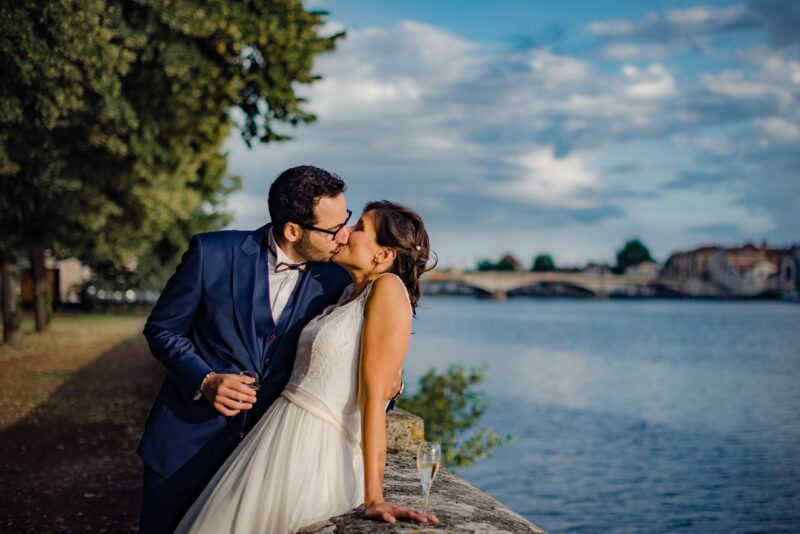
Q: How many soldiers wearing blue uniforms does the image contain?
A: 0